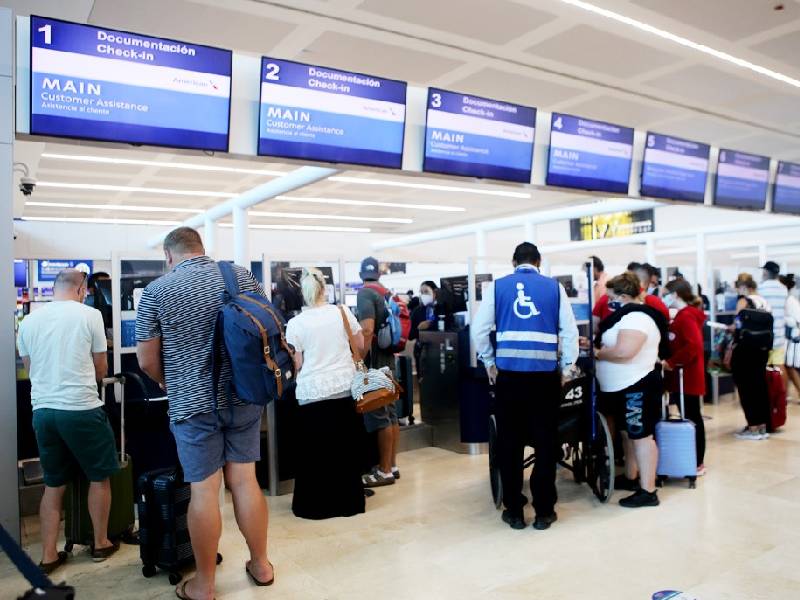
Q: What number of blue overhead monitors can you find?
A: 7